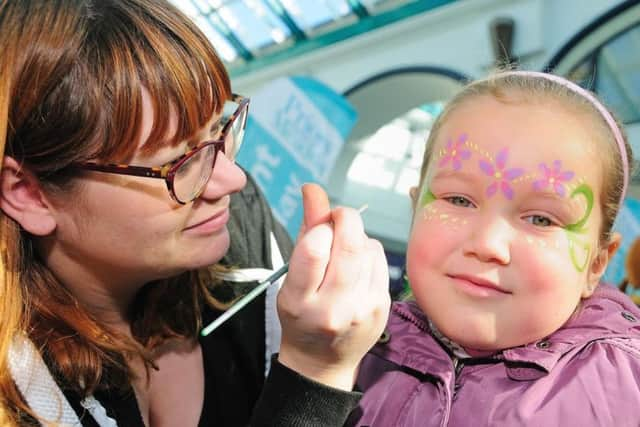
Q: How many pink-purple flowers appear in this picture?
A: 3